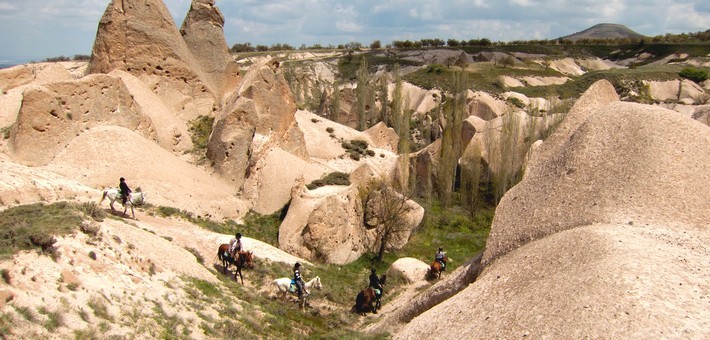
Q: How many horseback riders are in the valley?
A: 5